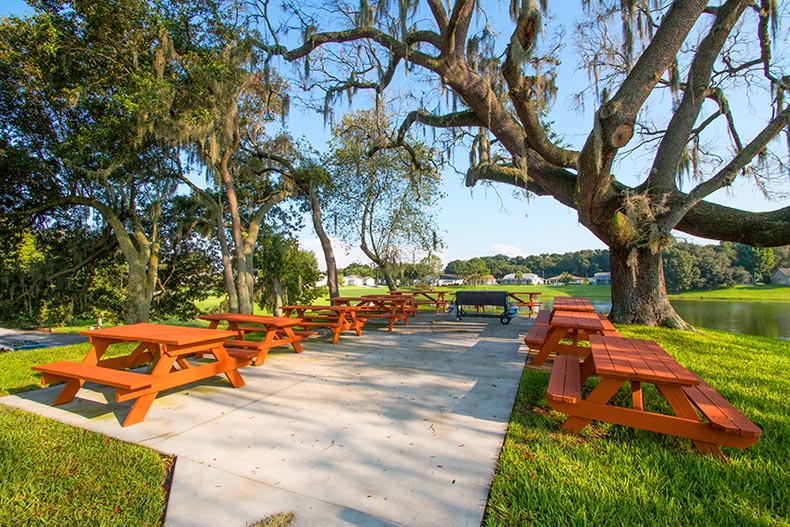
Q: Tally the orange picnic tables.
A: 10